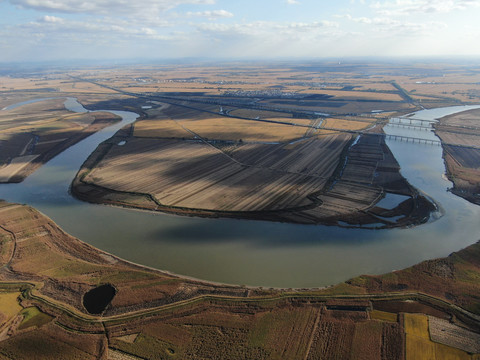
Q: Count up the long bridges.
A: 3